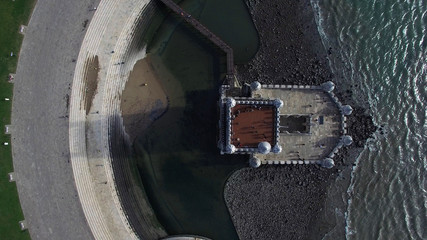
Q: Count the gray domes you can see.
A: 11